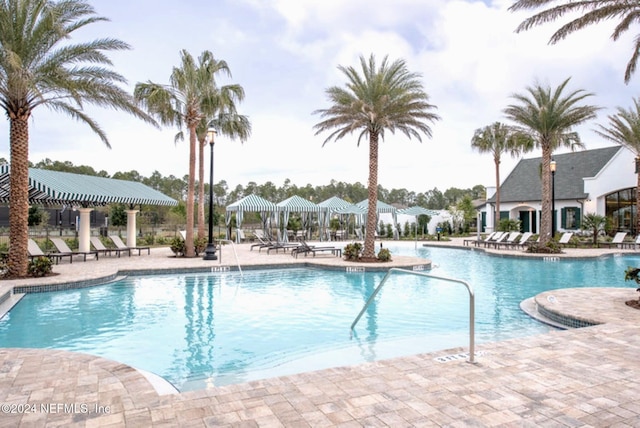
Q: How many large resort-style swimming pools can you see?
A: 1